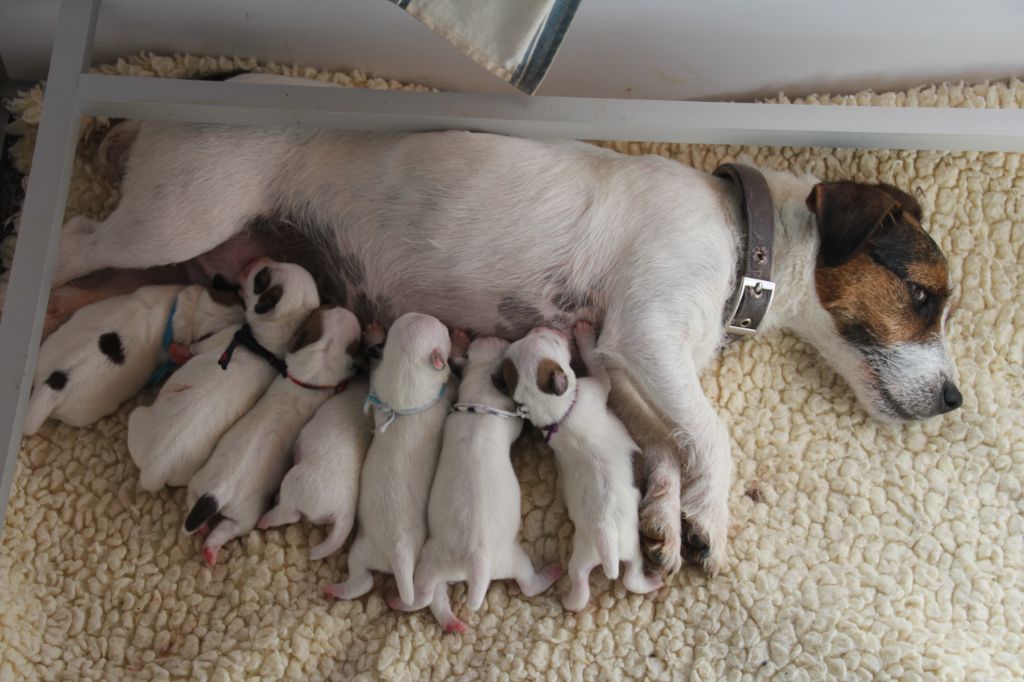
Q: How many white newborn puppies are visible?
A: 7